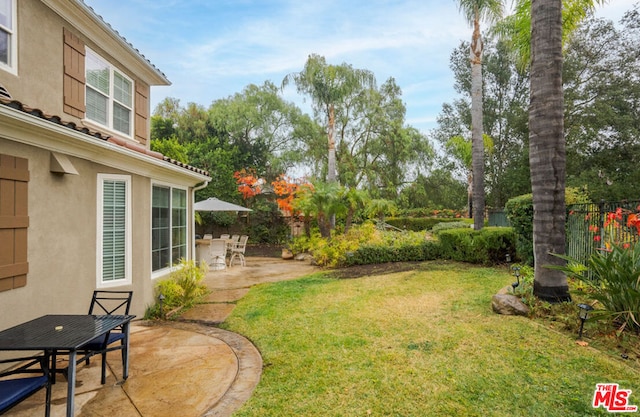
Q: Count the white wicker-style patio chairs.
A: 5